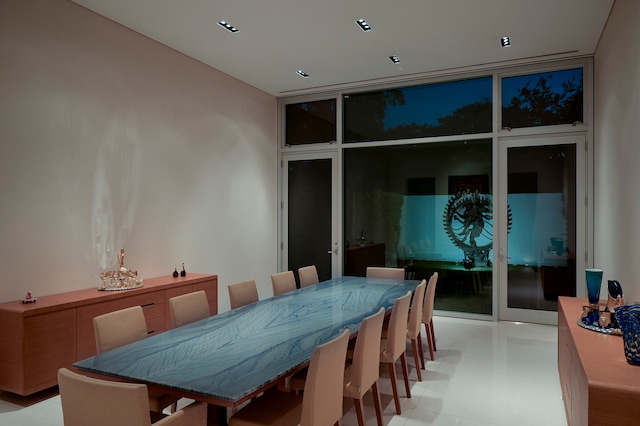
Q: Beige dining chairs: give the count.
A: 12